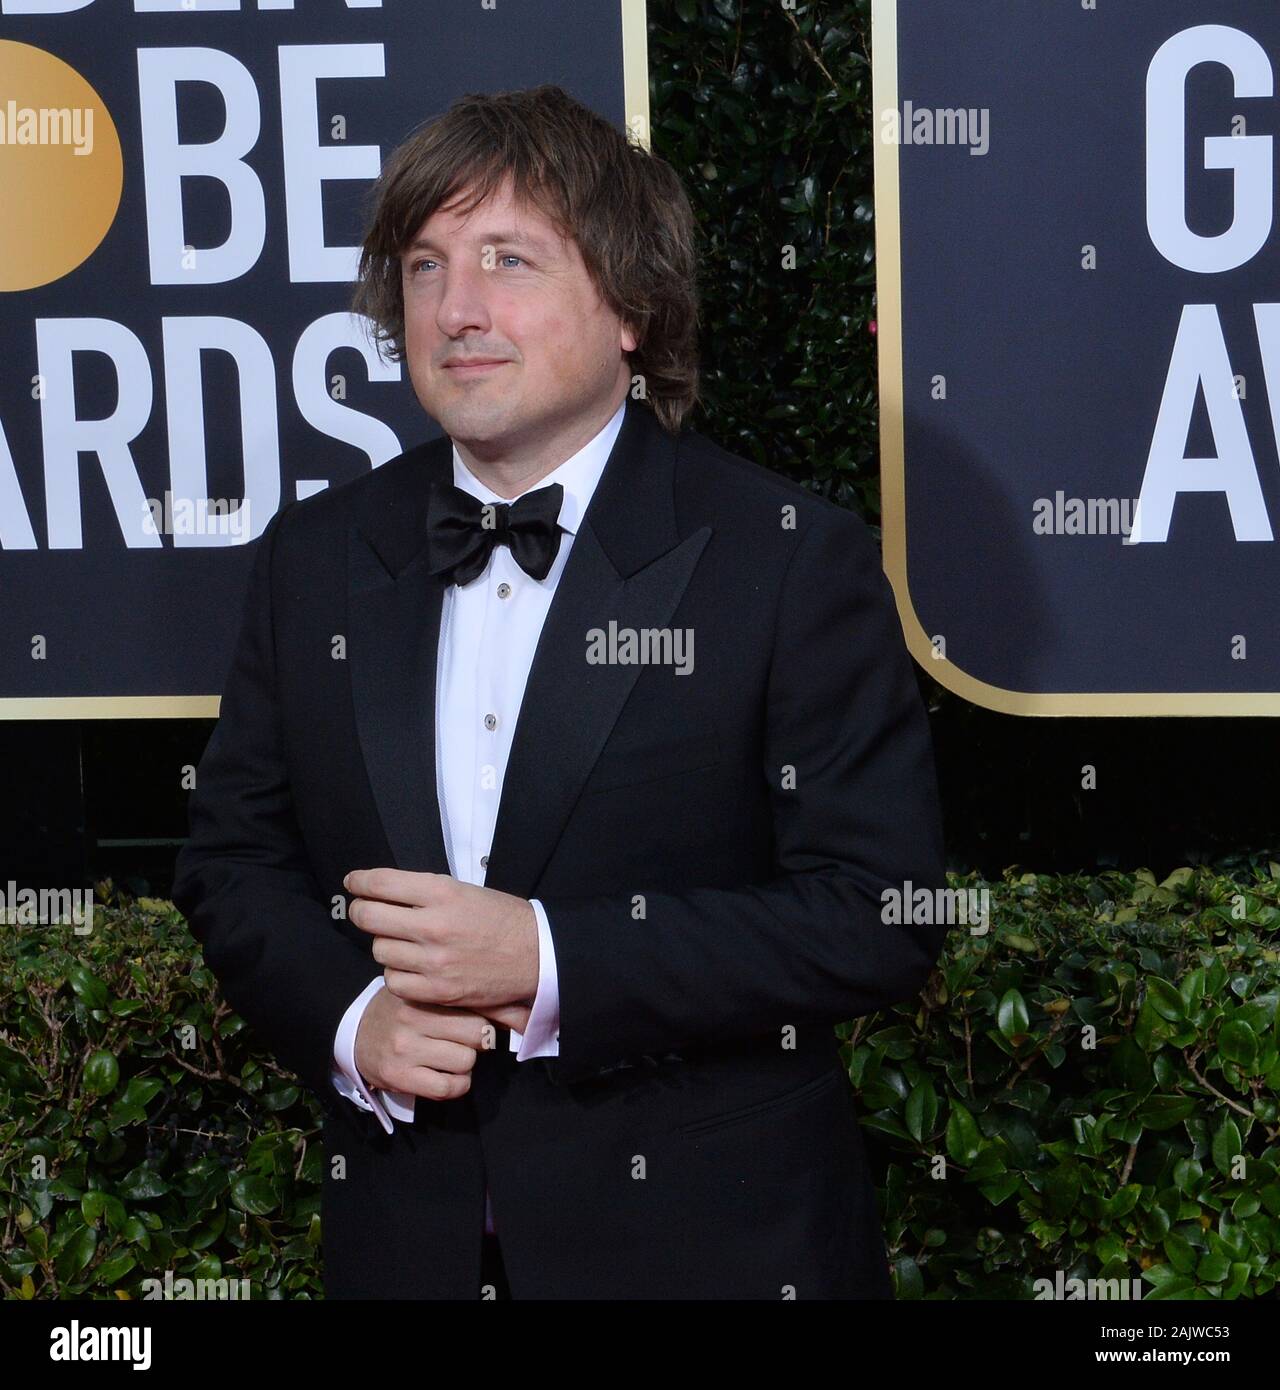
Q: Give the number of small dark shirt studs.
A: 3